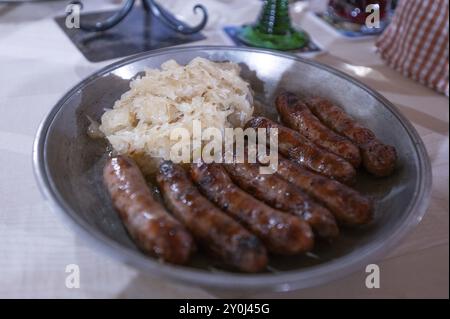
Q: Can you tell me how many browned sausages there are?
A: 8